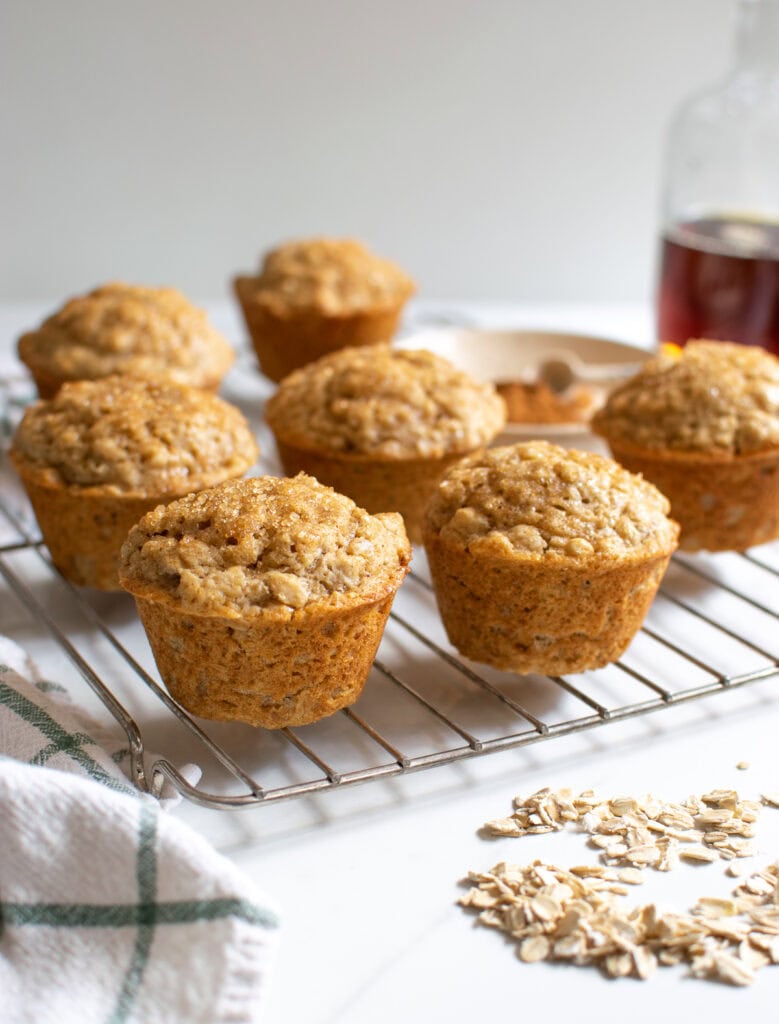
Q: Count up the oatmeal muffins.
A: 7